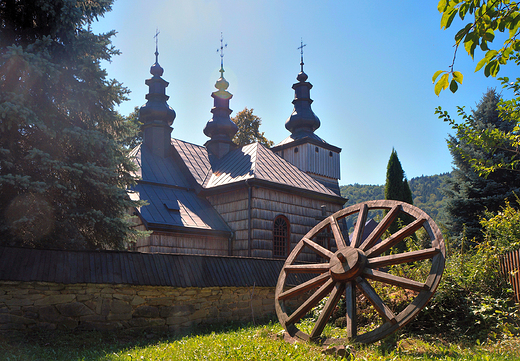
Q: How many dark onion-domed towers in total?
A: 3